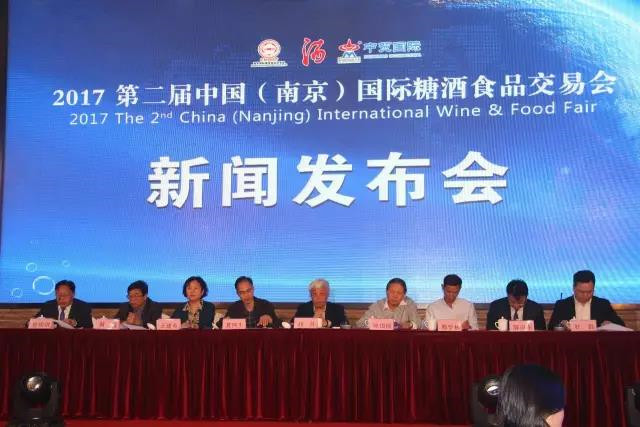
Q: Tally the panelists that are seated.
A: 9